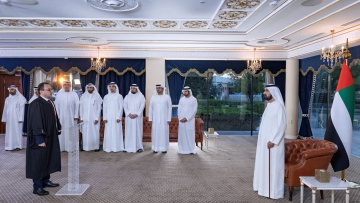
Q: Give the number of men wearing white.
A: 9